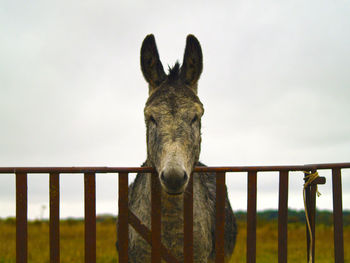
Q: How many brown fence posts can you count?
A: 11